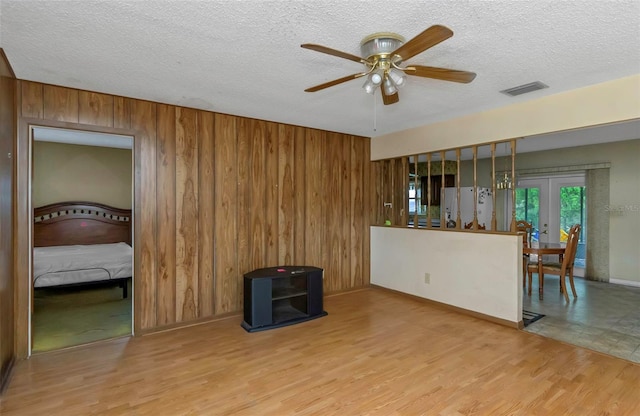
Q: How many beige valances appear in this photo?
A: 1